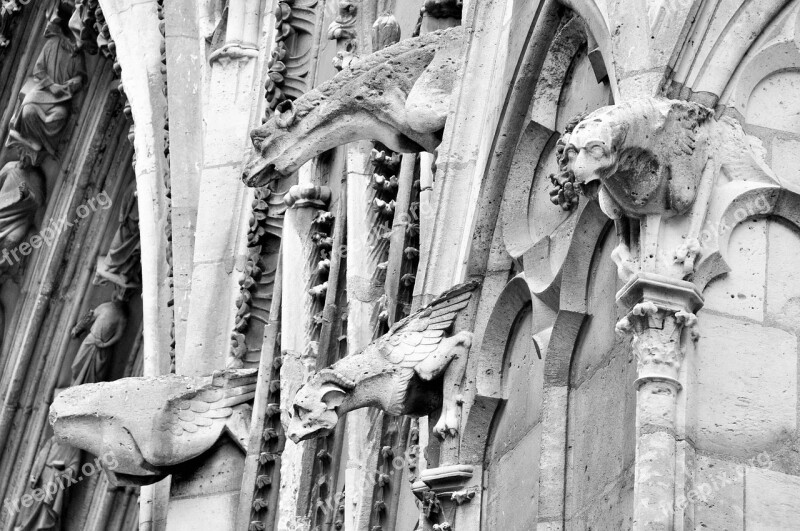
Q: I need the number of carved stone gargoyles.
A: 4